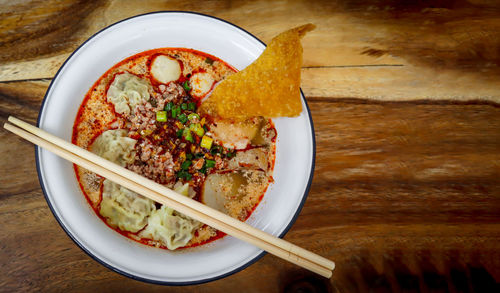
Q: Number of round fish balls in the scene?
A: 2